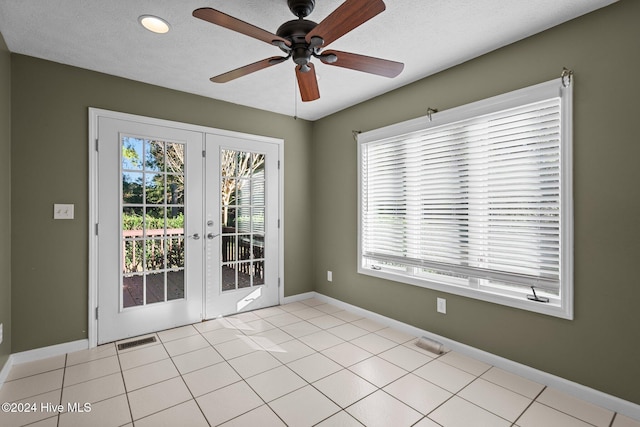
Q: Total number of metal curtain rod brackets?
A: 3